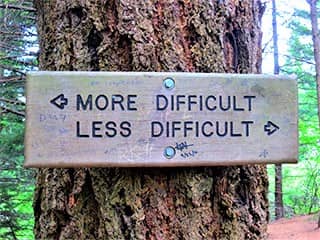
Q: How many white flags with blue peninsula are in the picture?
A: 0